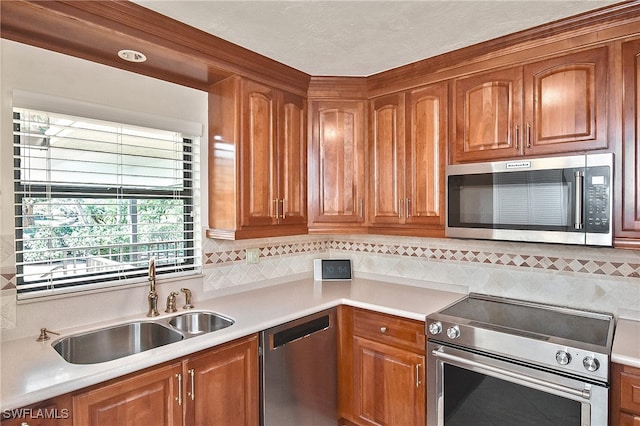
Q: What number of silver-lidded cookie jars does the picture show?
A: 0